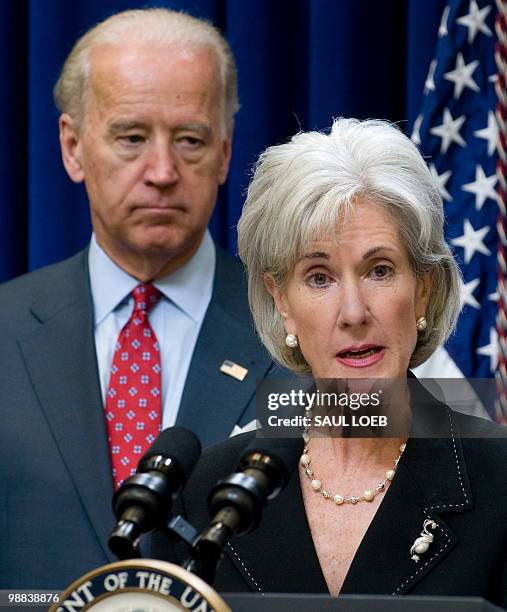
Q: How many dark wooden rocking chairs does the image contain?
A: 0